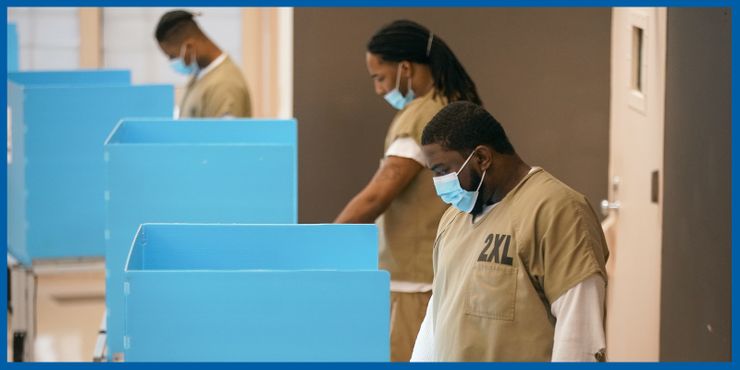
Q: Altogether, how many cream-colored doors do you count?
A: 1